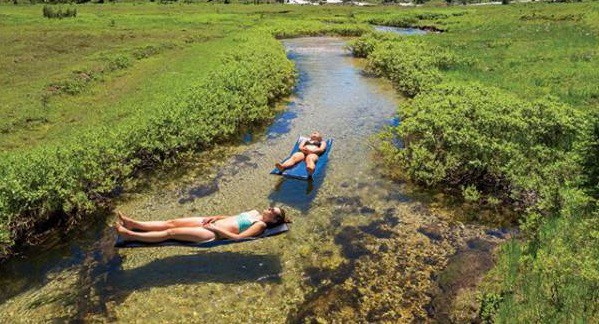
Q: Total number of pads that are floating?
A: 2